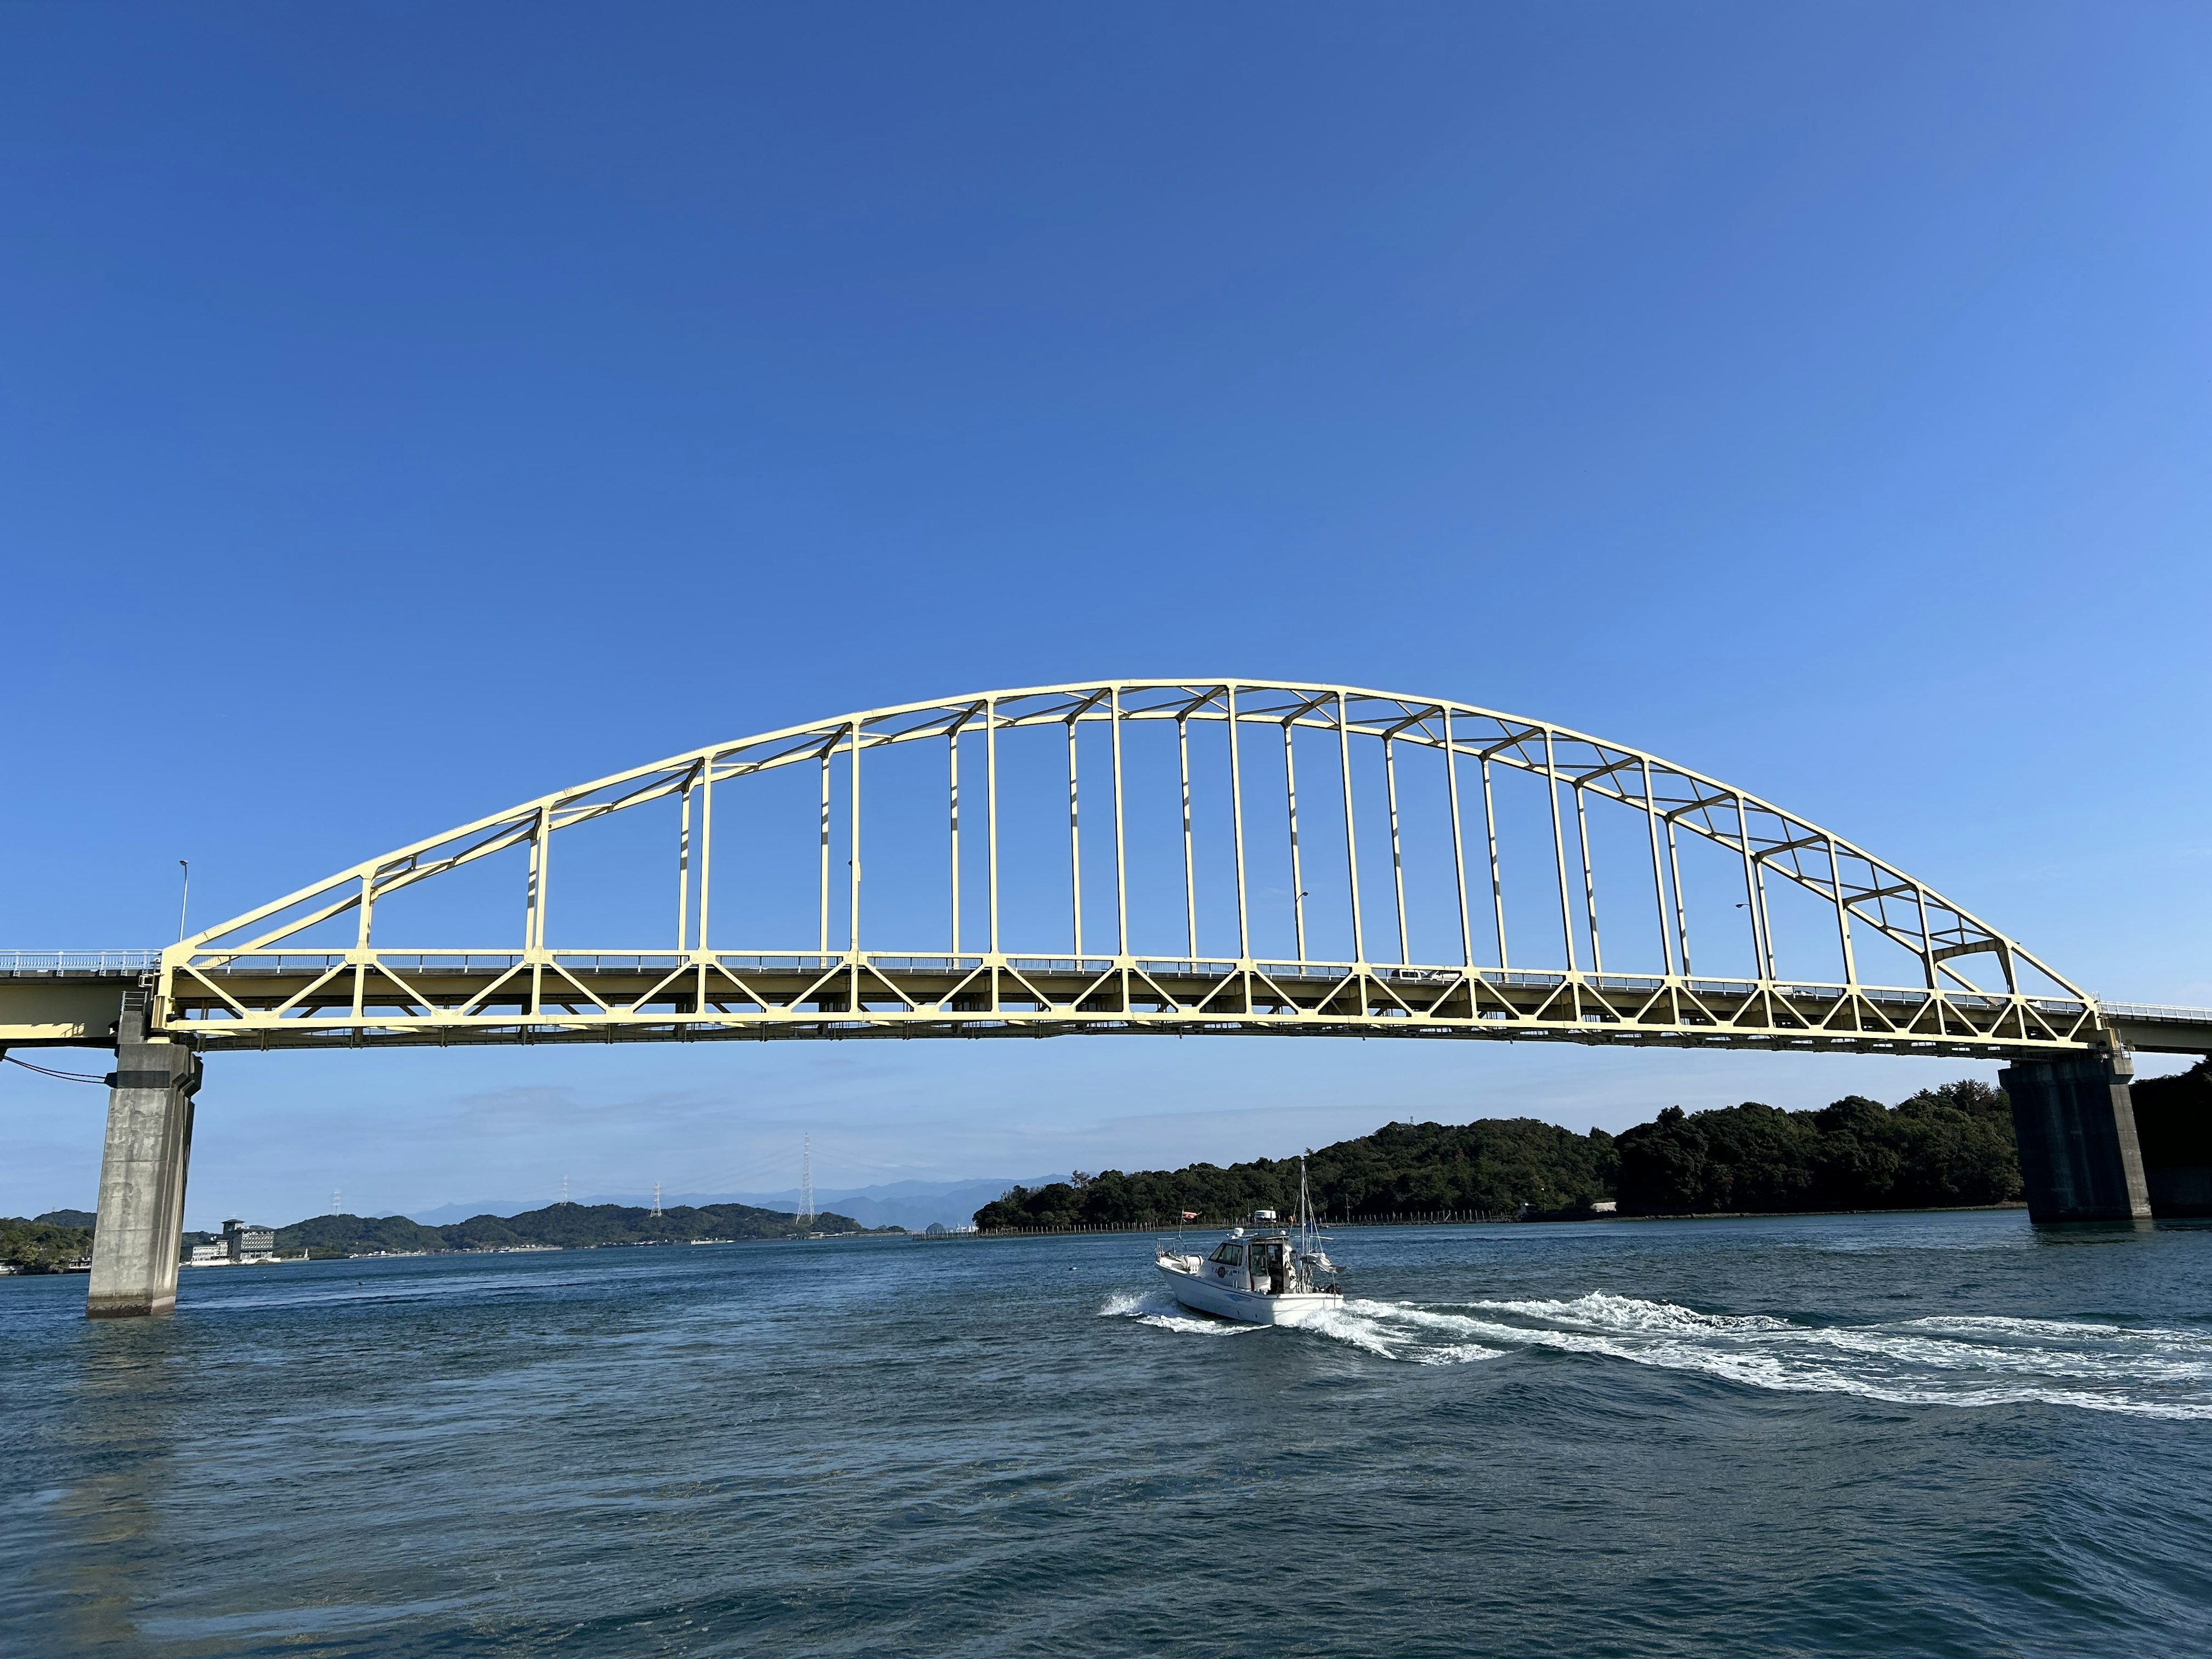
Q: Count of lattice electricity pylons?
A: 4